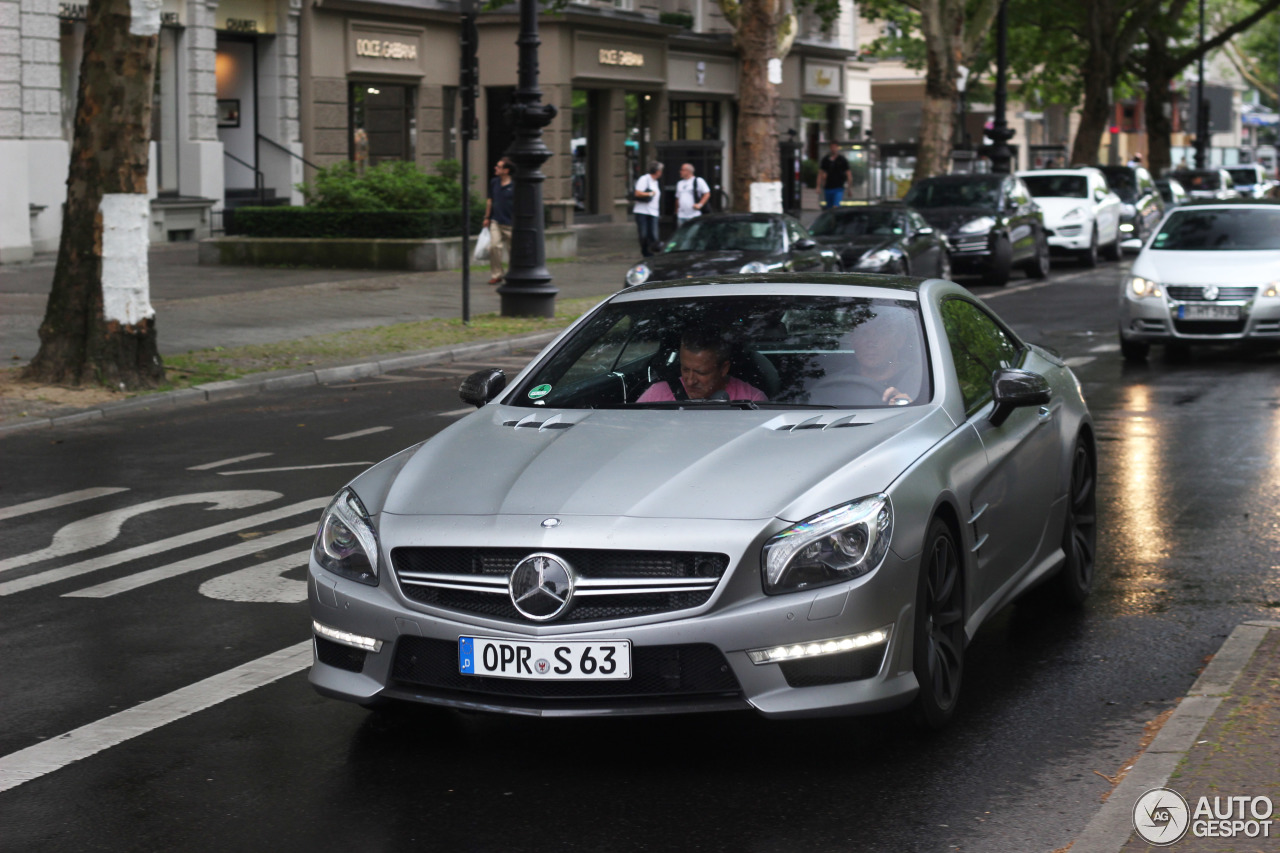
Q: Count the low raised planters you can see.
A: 1